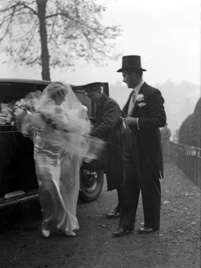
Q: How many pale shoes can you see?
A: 2